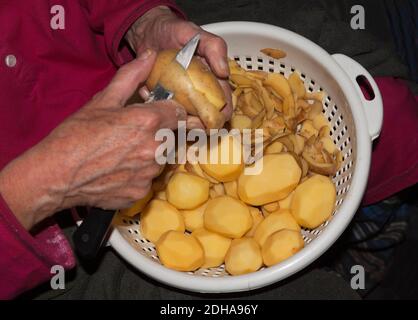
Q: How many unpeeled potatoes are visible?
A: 1